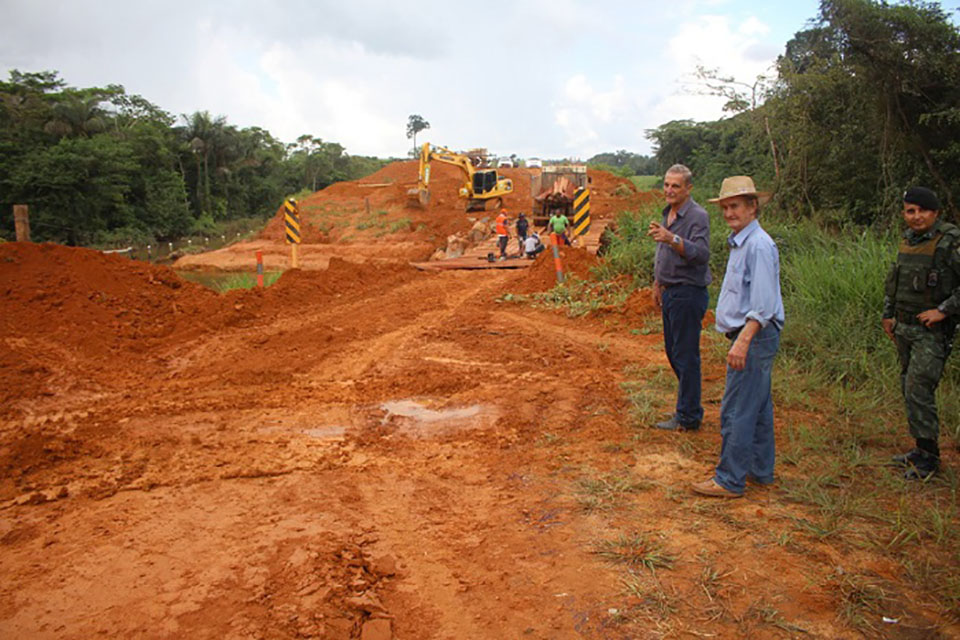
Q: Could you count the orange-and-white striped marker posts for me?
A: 2